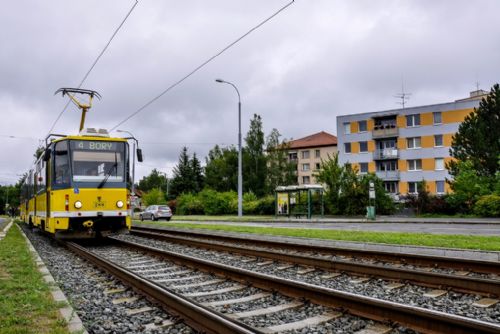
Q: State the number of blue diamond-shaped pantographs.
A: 0